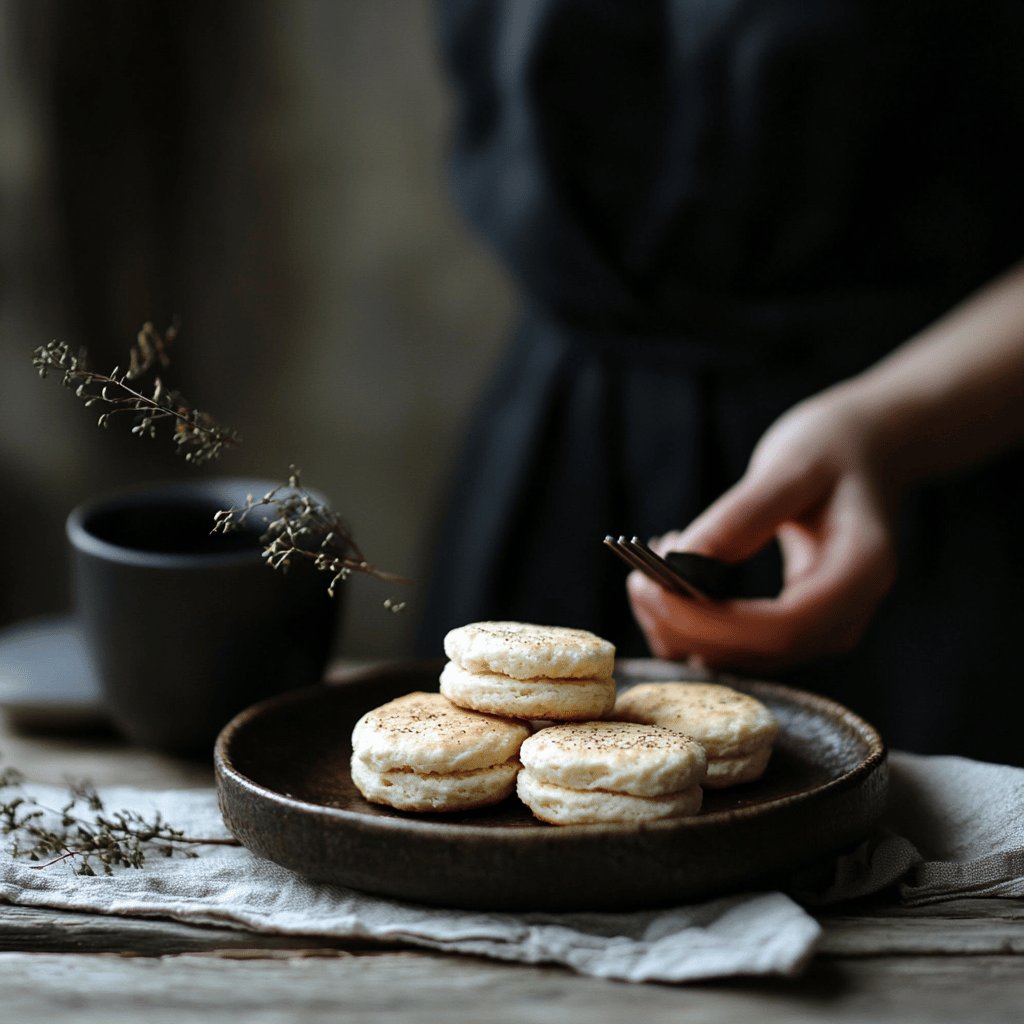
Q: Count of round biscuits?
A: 4